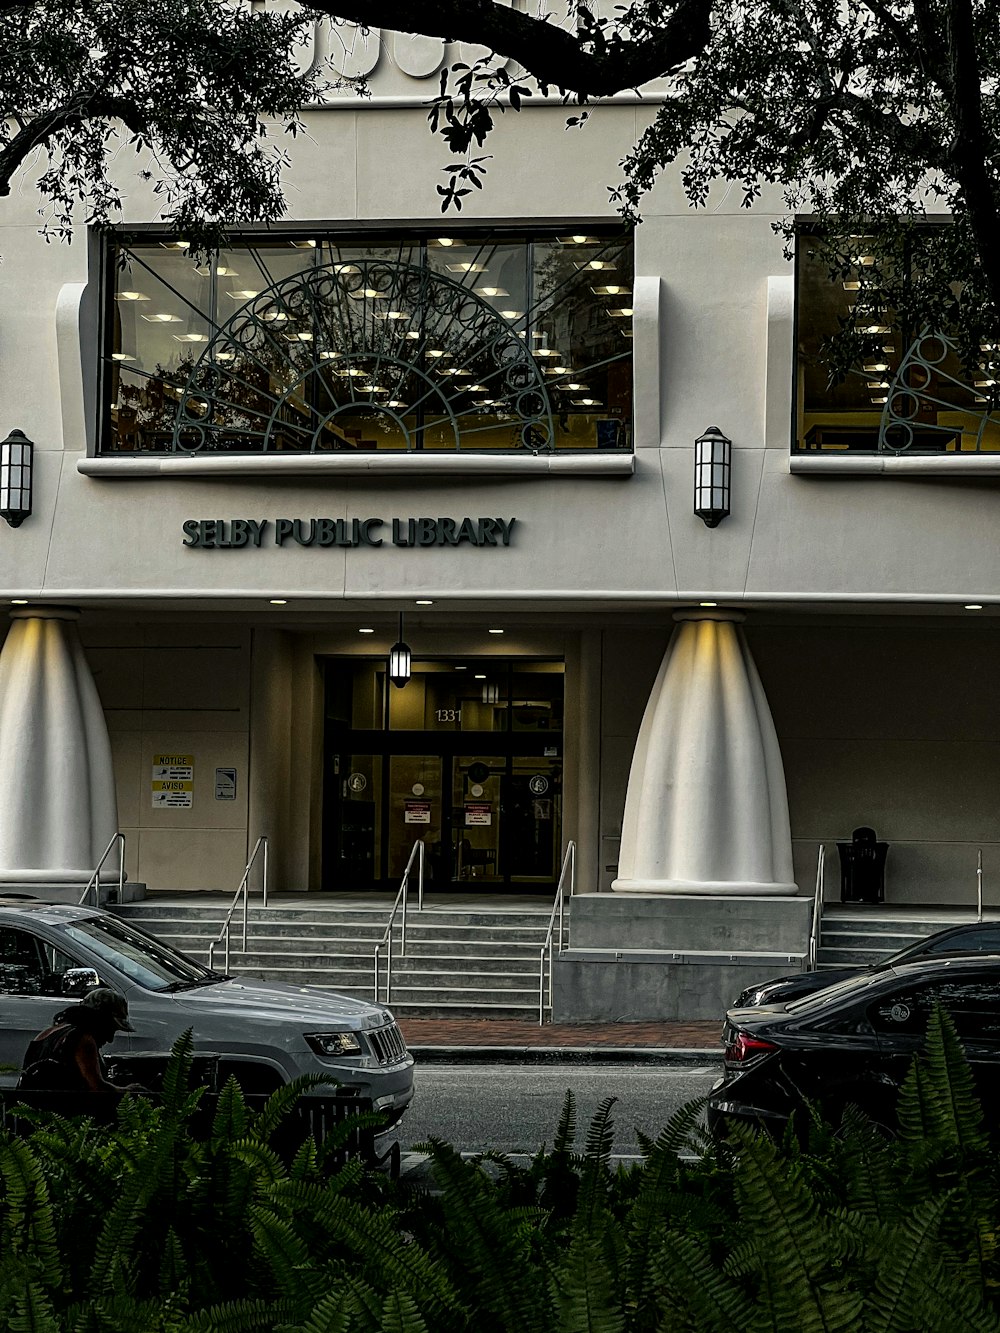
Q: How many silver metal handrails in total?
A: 6